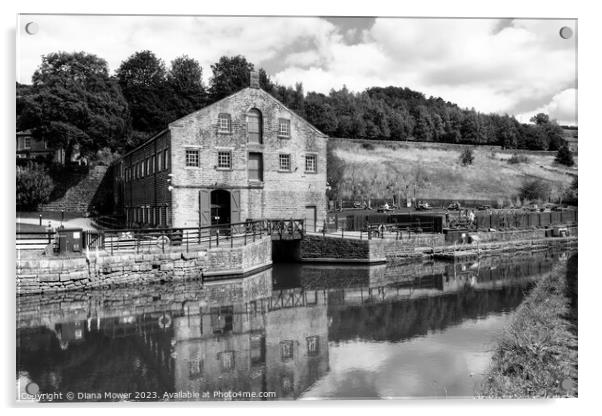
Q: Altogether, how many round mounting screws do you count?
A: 4